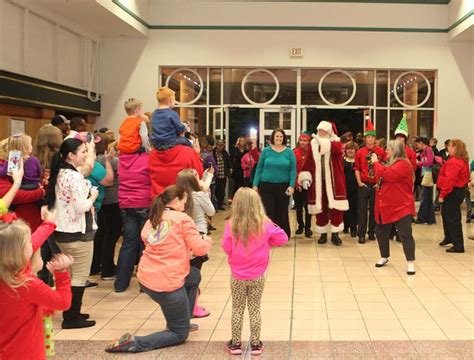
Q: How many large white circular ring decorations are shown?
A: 4